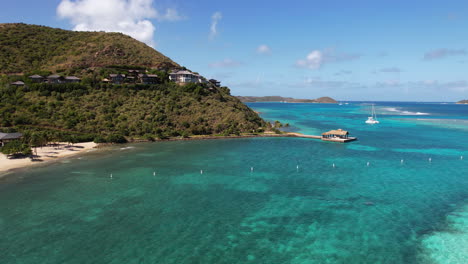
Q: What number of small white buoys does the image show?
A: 10